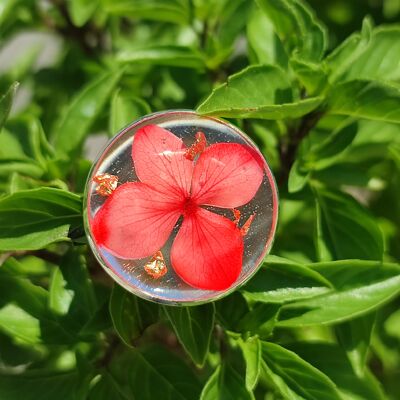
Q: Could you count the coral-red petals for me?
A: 4